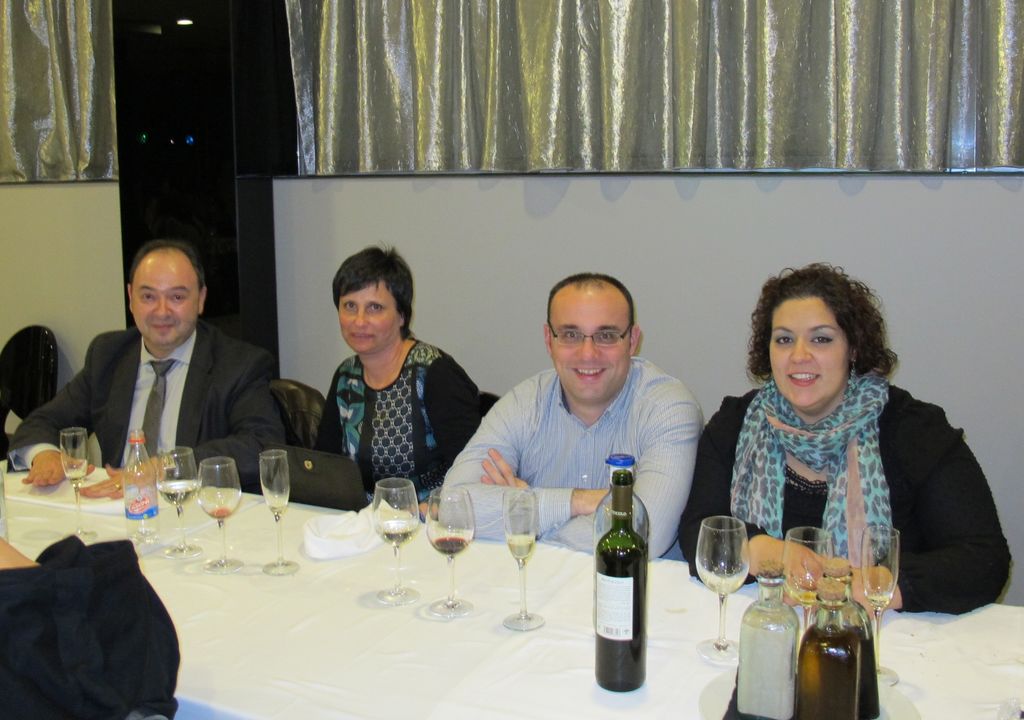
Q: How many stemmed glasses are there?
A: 10